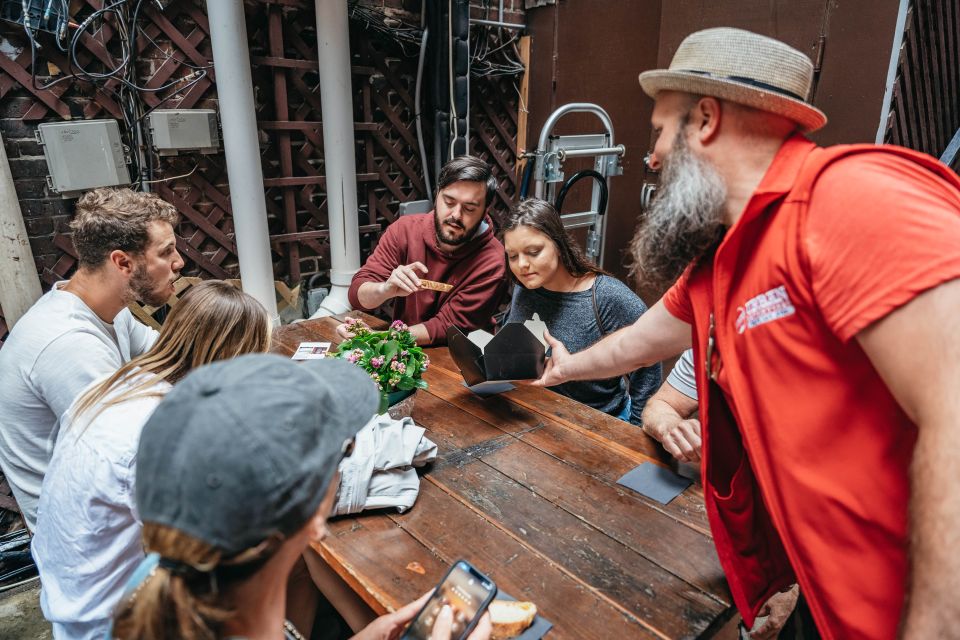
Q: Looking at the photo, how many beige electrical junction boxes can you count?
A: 2